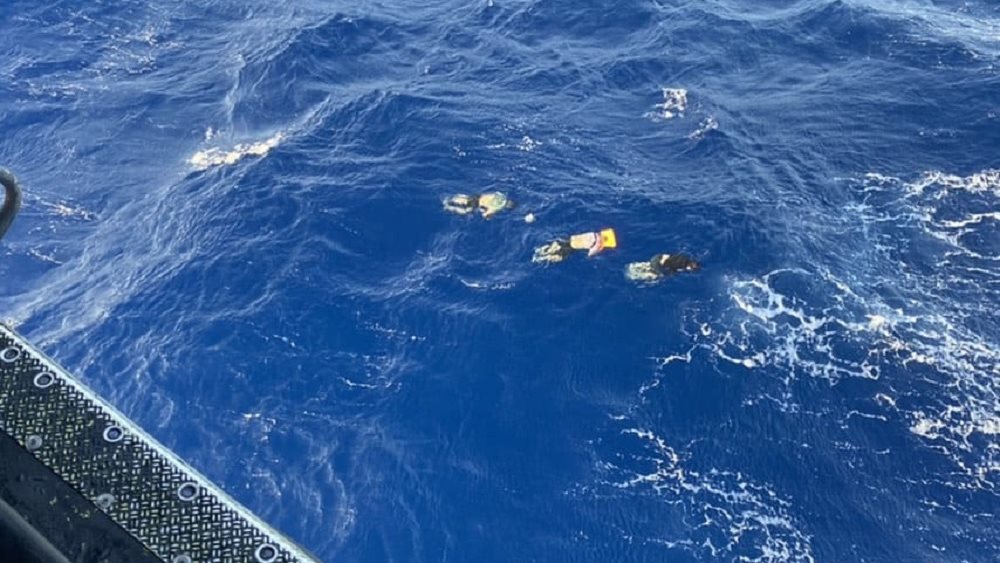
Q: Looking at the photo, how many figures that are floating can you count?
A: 3